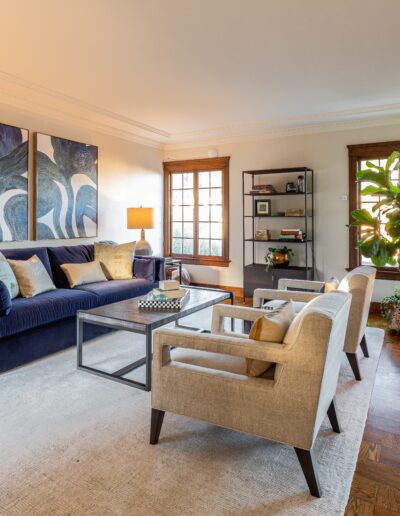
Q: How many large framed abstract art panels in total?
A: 2